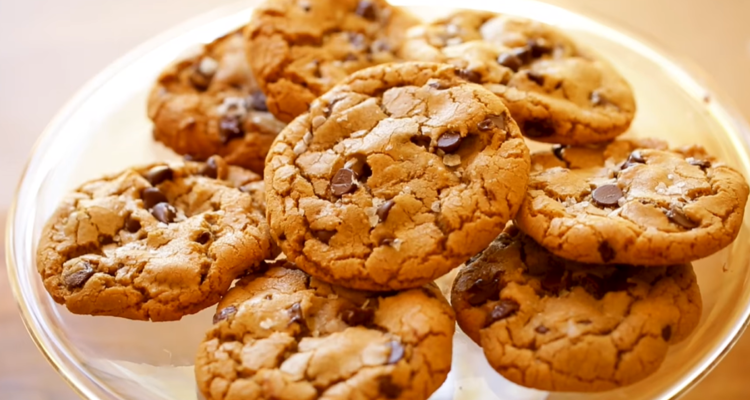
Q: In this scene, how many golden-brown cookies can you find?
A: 8